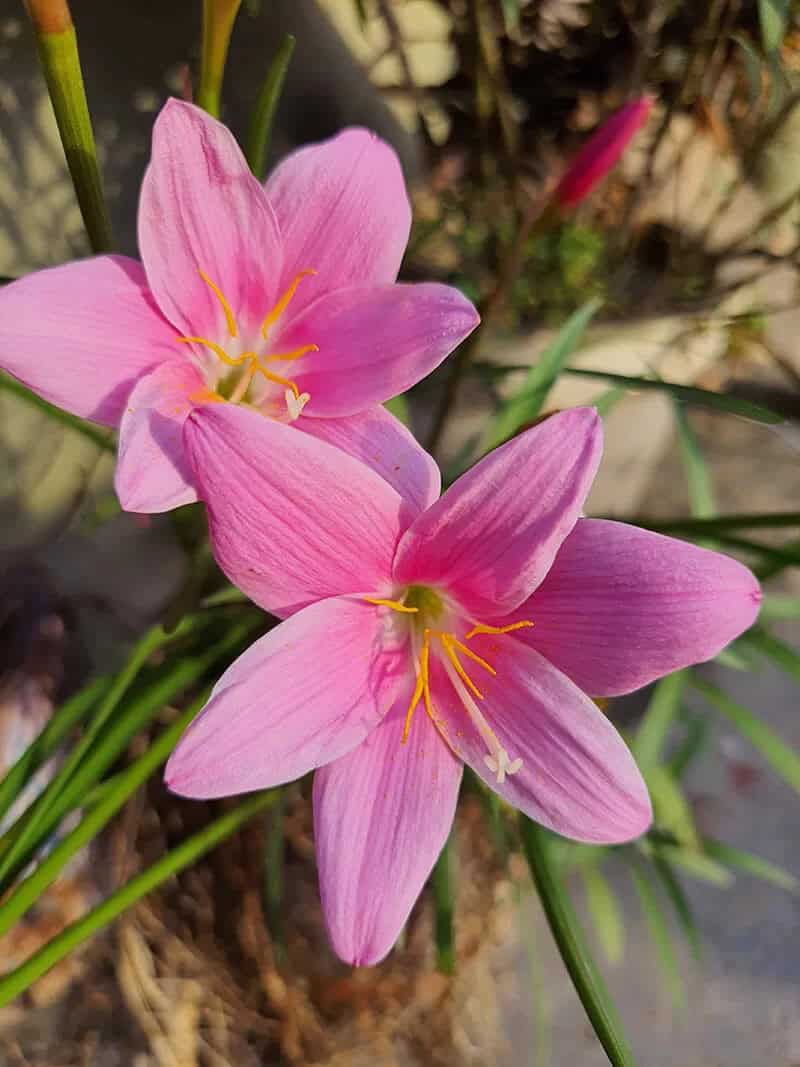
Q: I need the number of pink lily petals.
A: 12